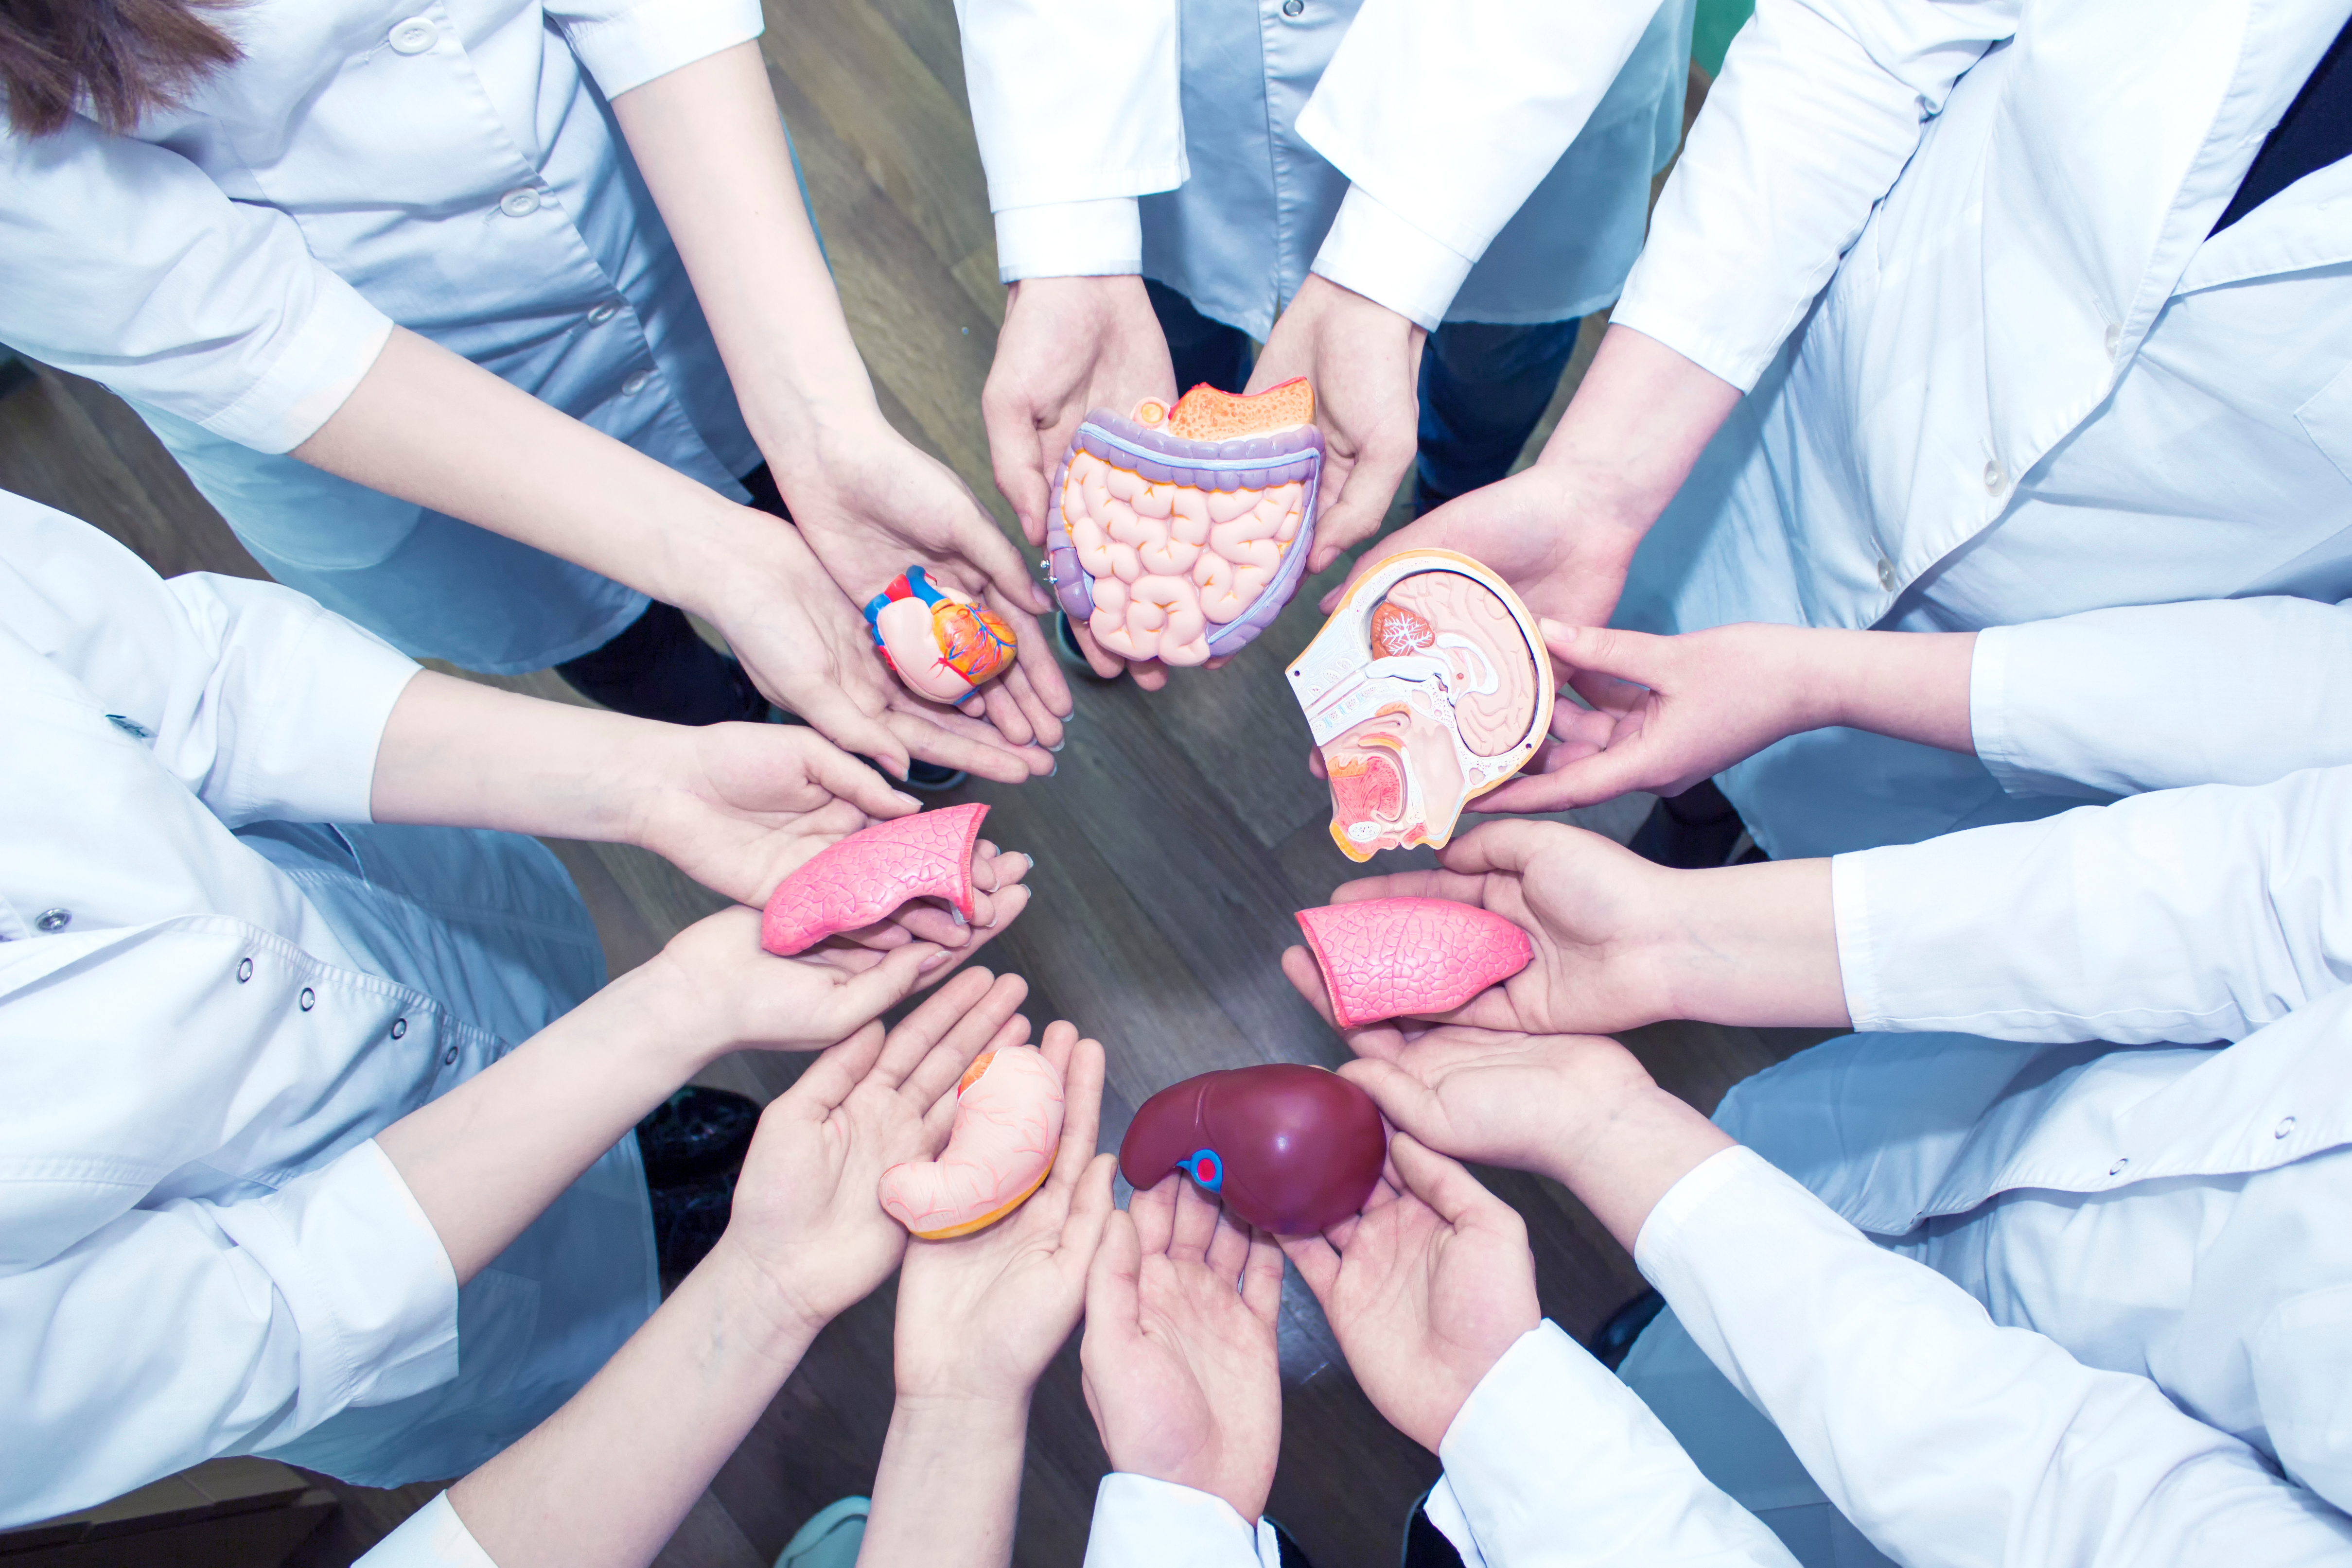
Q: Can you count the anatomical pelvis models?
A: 0